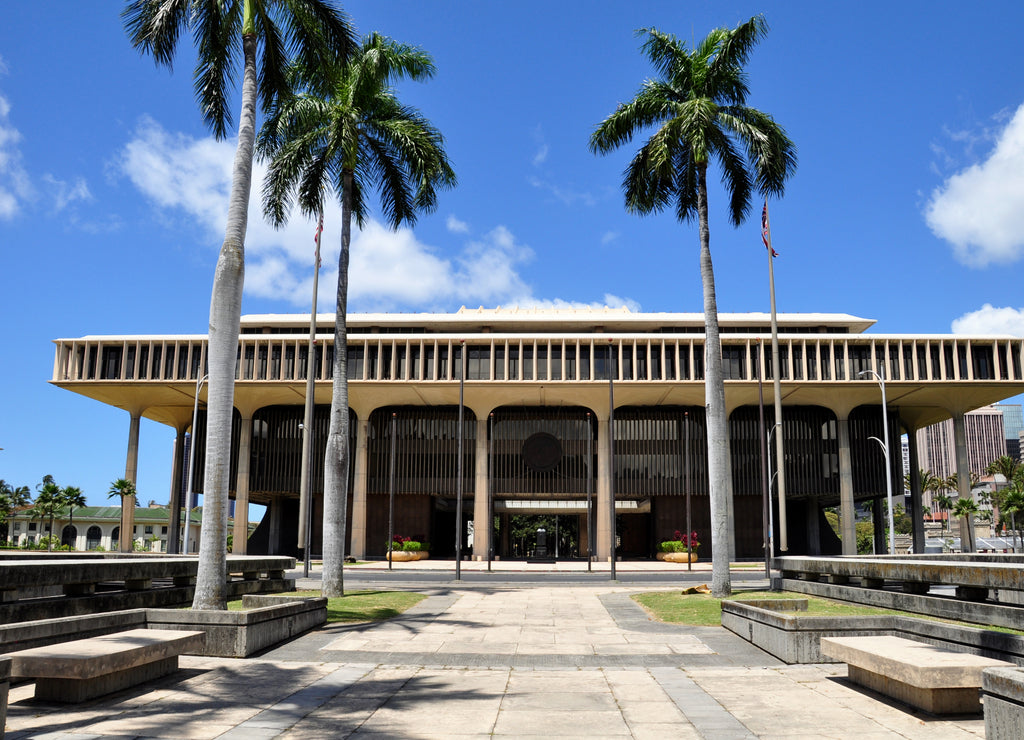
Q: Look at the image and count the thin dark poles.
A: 8